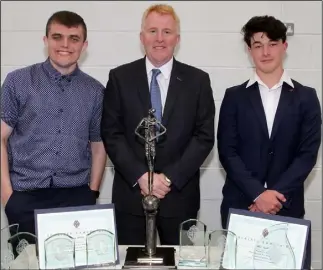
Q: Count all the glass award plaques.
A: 7